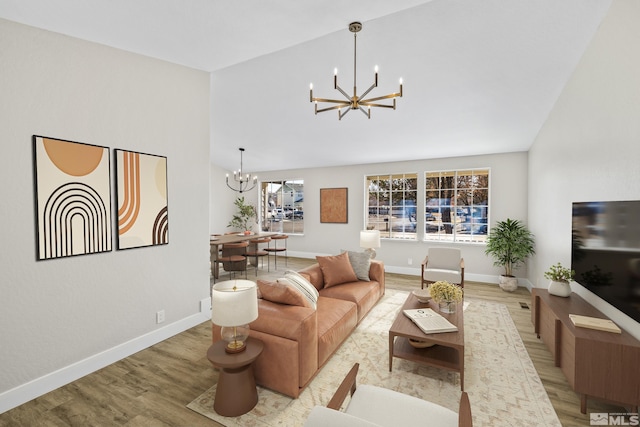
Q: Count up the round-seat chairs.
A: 3